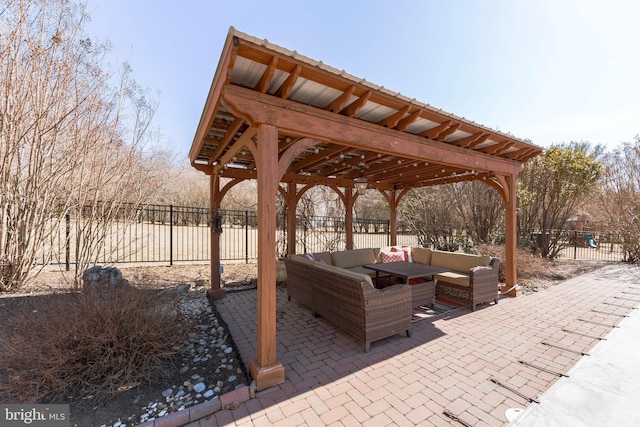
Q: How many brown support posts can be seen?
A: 6